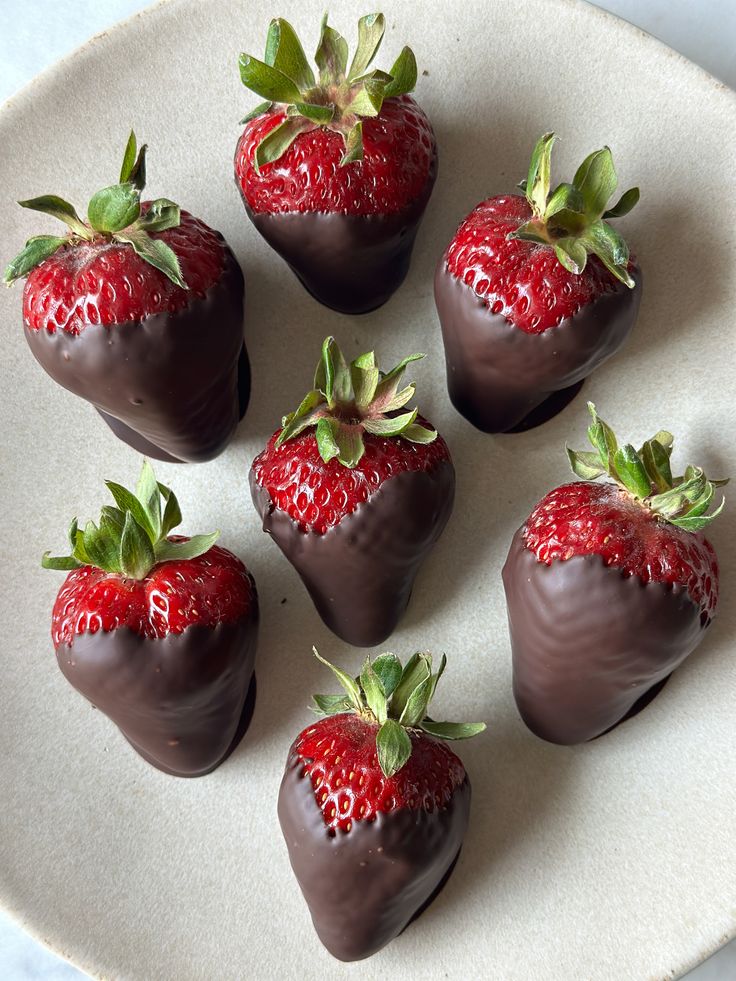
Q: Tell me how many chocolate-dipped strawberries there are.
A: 7